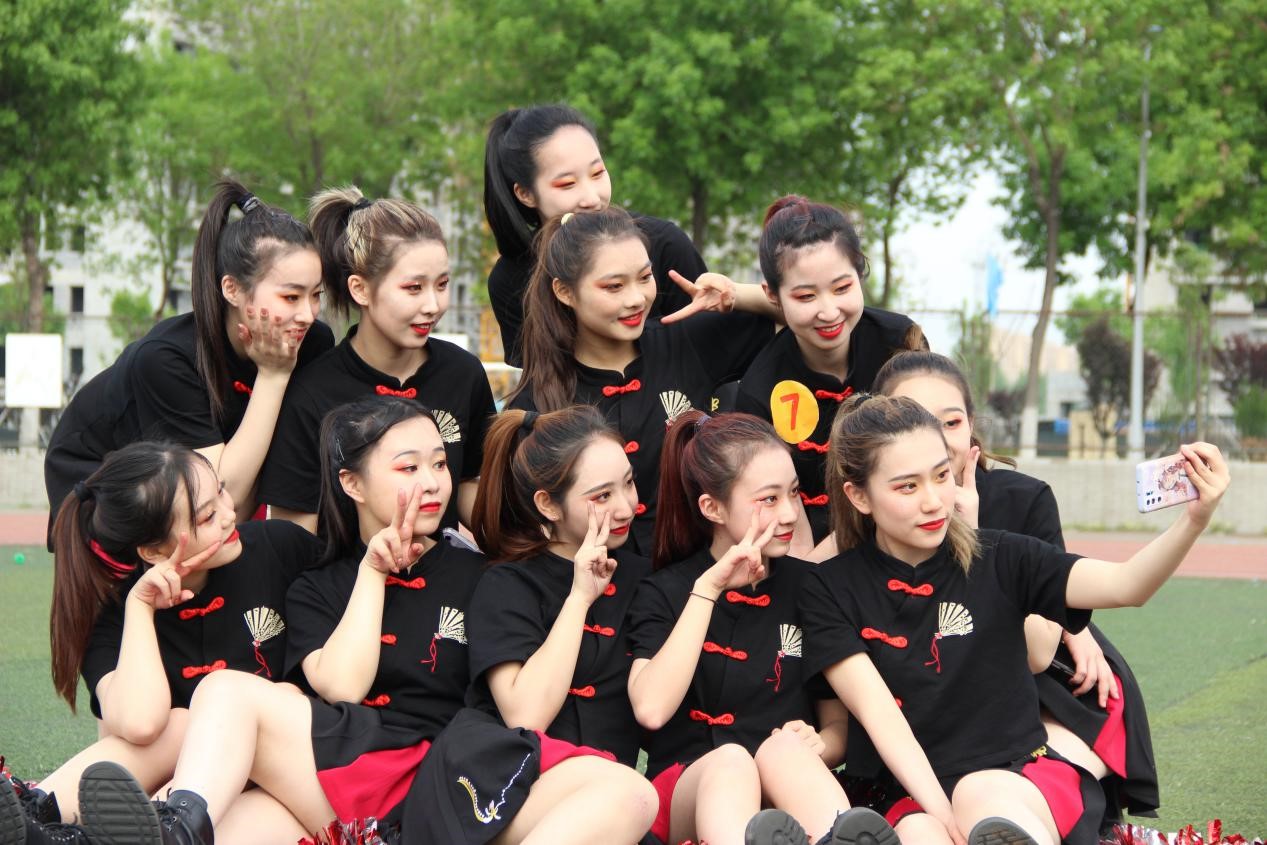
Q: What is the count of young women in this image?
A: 11